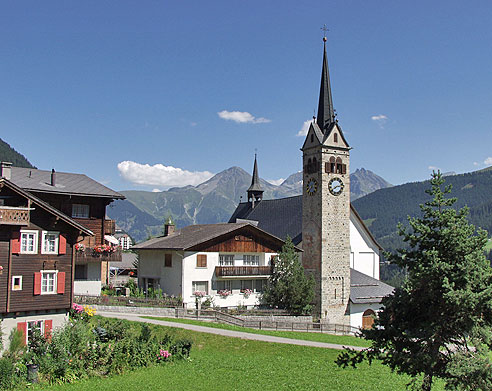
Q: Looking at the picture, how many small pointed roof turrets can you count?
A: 1